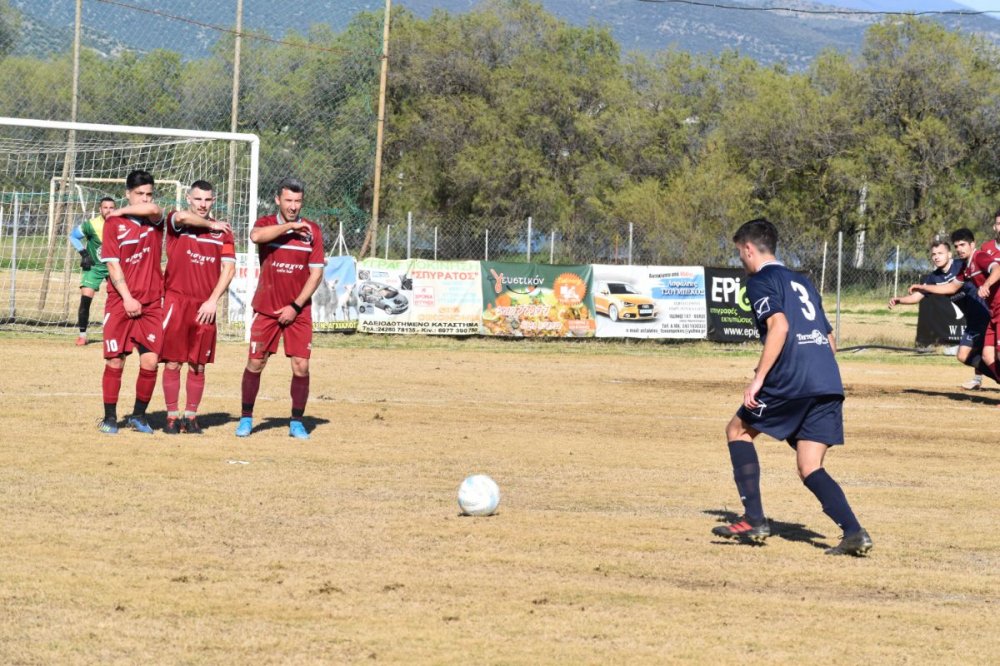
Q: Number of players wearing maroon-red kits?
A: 5